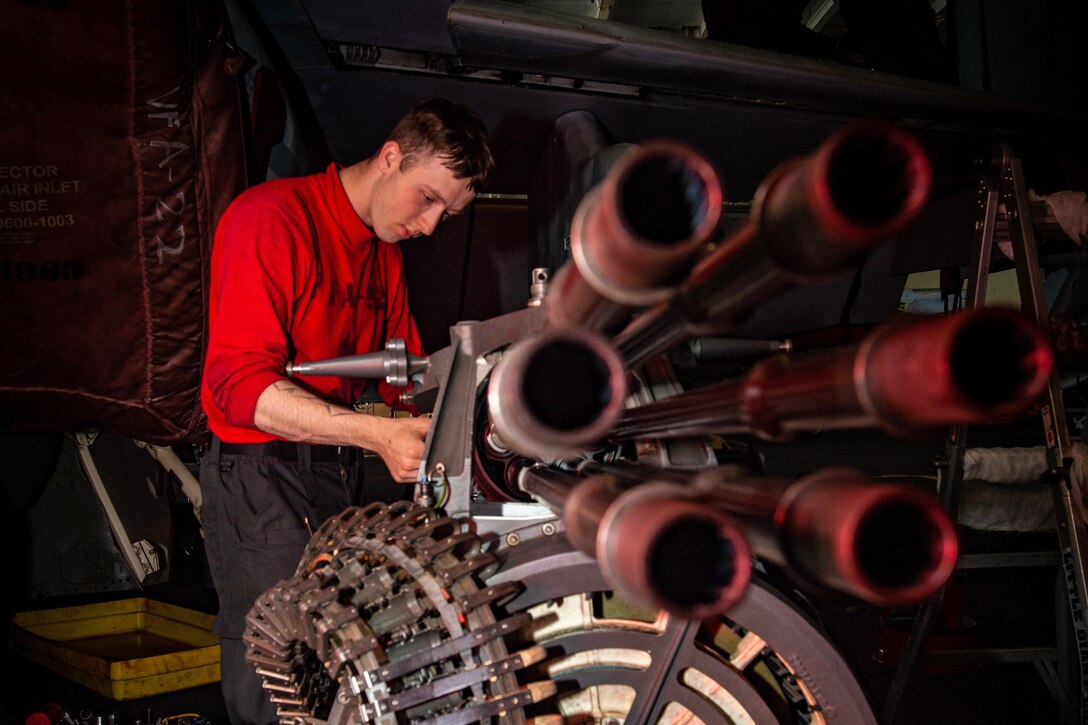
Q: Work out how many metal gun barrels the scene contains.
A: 6